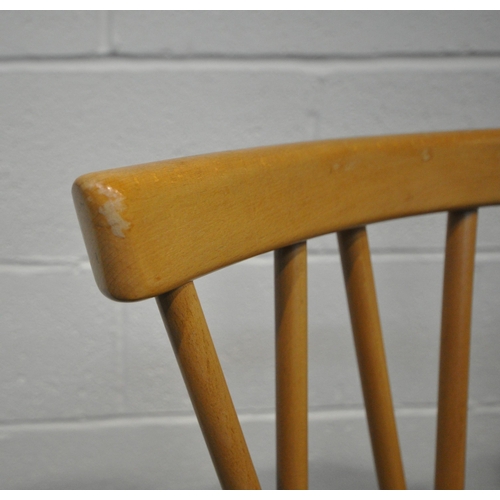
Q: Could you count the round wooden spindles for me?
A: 4